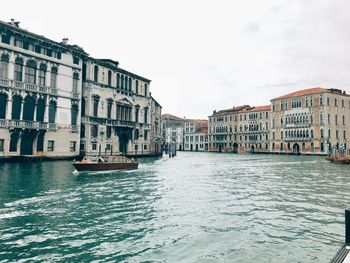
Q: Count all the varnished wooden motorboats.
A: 1